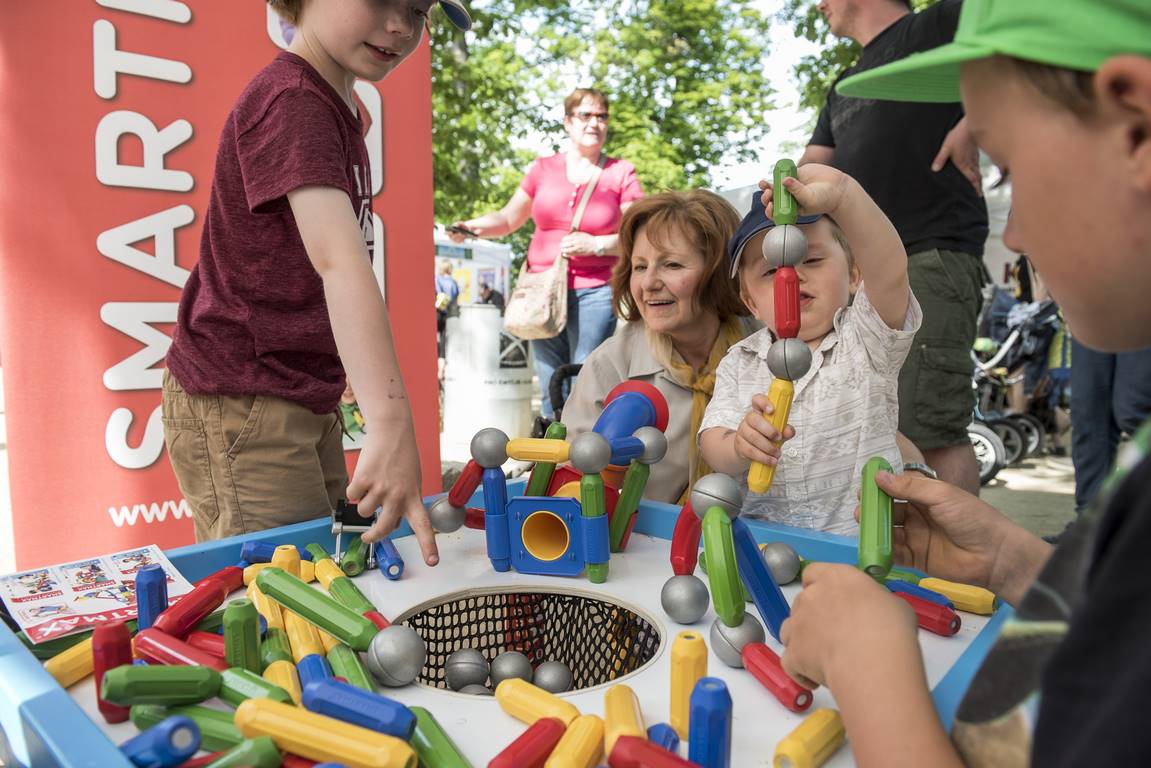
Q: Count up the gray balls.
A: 15